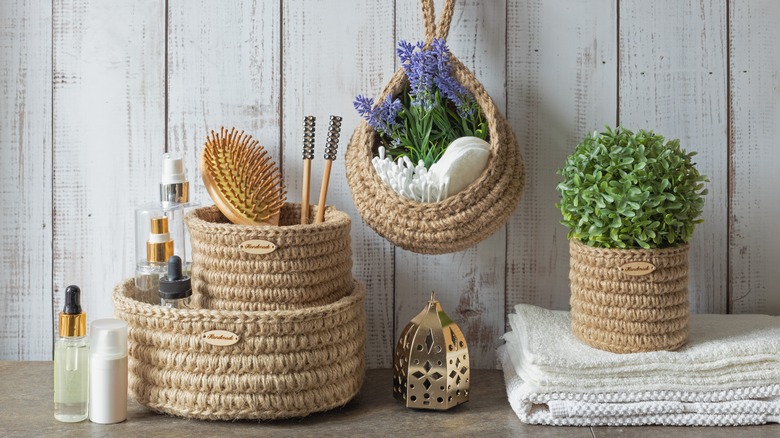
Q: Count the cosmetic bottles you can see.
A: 5